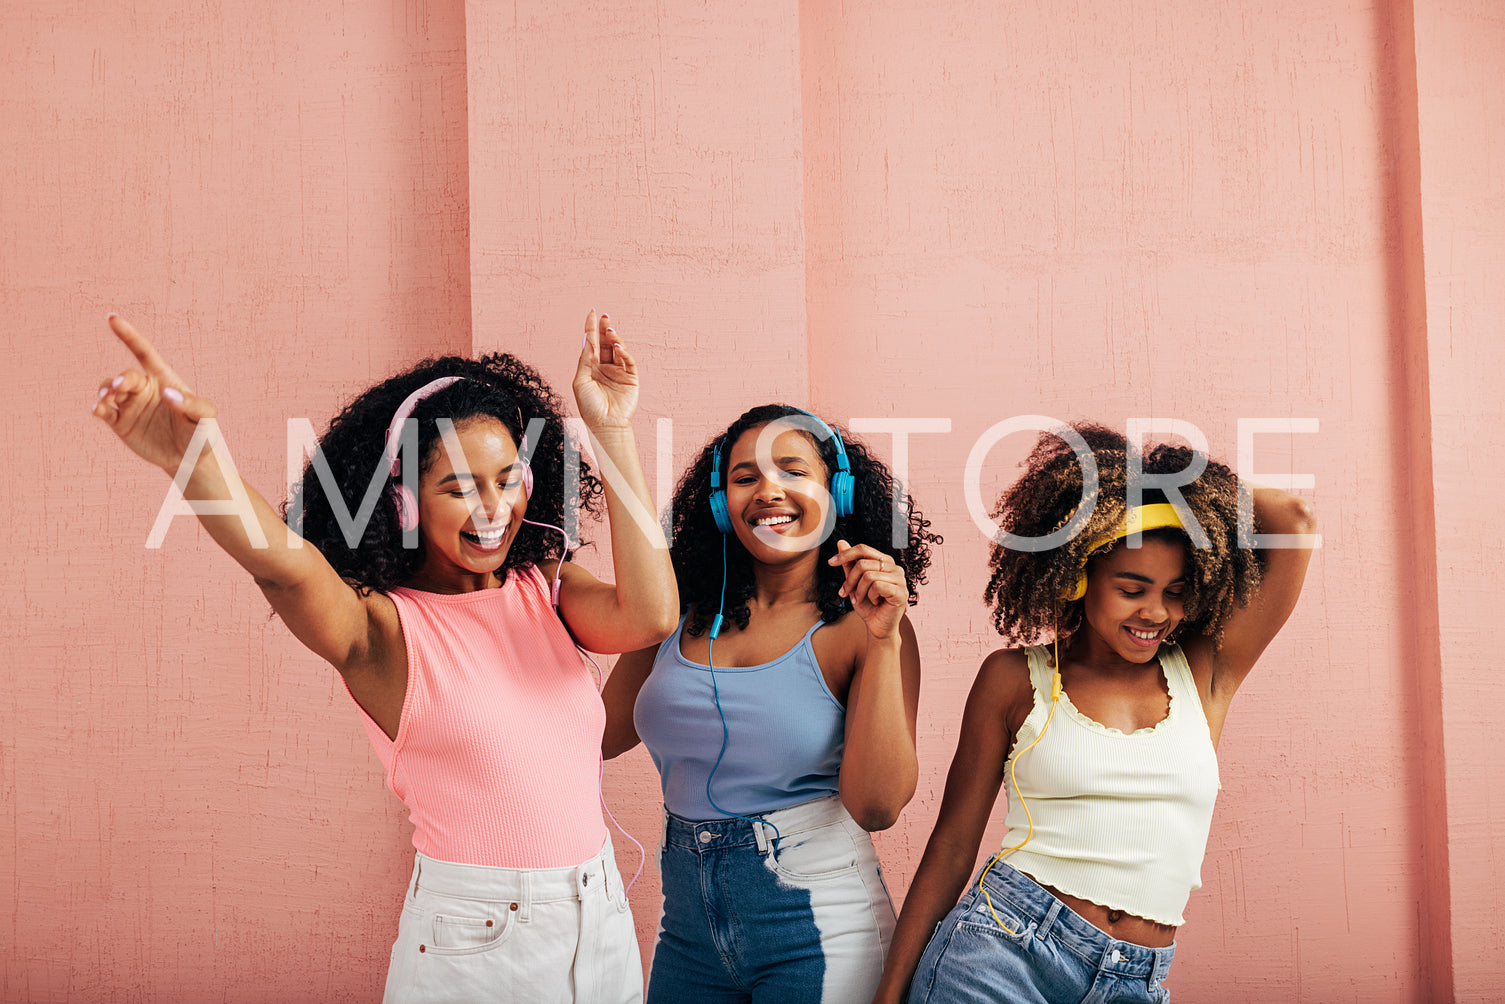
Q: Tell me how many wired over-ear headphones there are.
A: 3